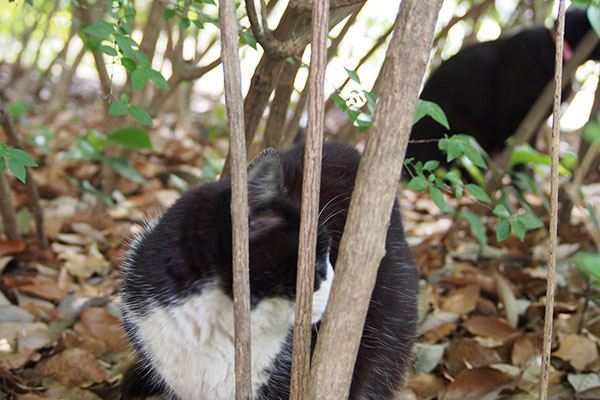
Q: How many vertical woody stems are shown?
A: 4